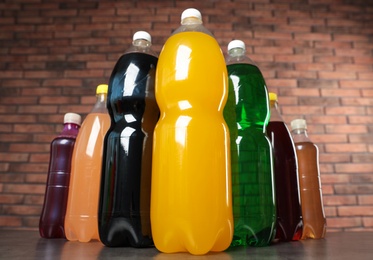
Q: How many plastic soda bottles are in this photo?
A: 7